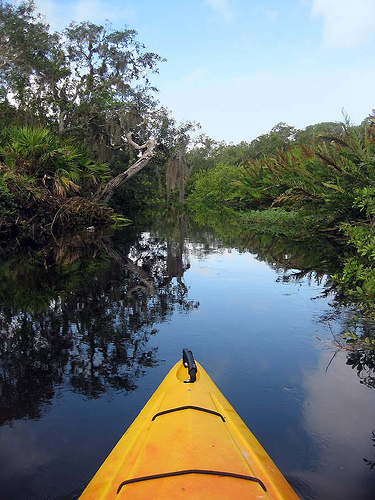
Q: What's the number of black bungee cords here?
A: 2